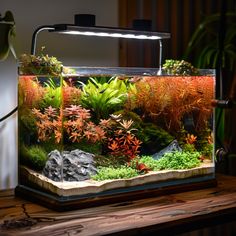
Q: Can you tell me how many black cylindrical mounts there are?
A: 2